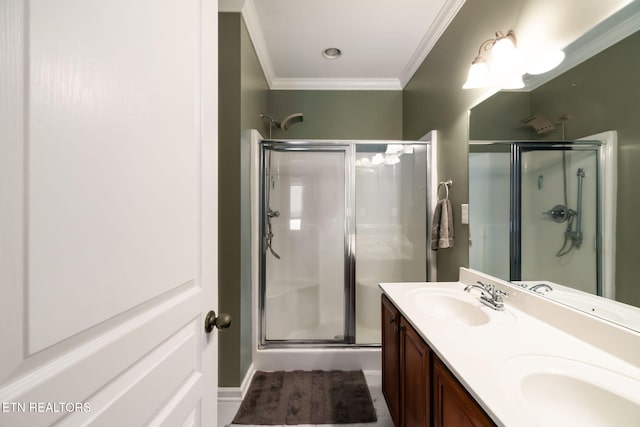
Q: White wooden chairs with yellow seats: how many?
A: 0